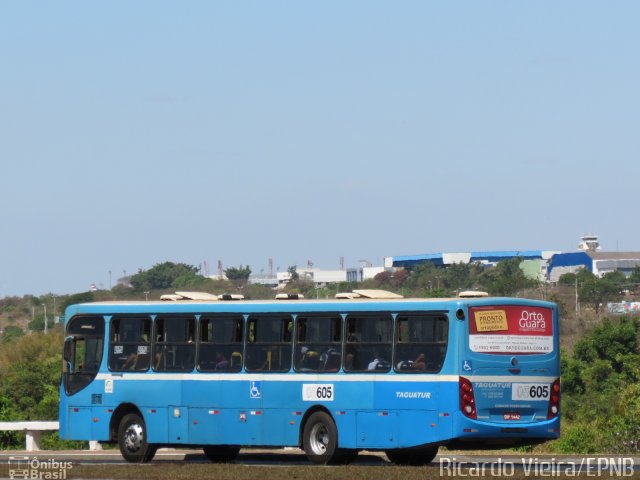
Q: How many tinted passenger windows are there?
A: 7